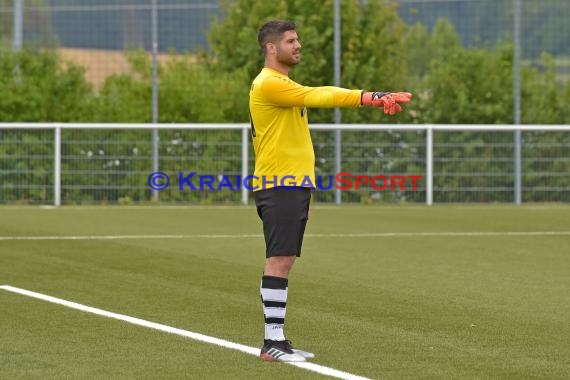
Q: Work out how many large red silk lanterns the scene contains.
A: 0